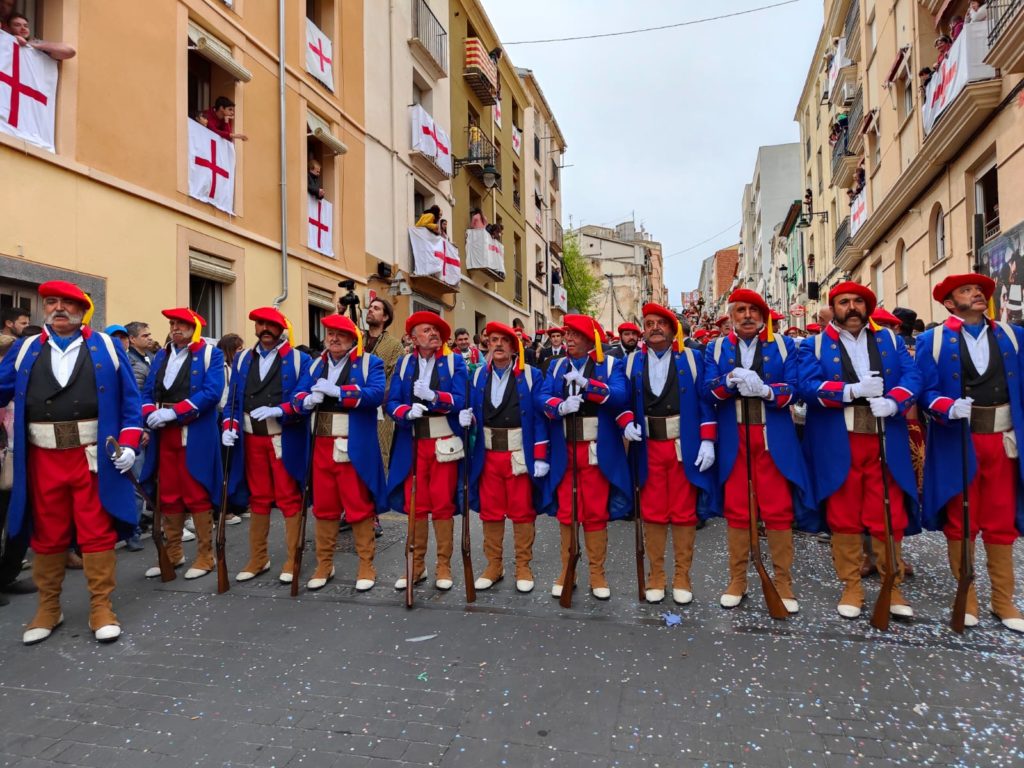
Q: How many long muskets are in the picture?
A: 10